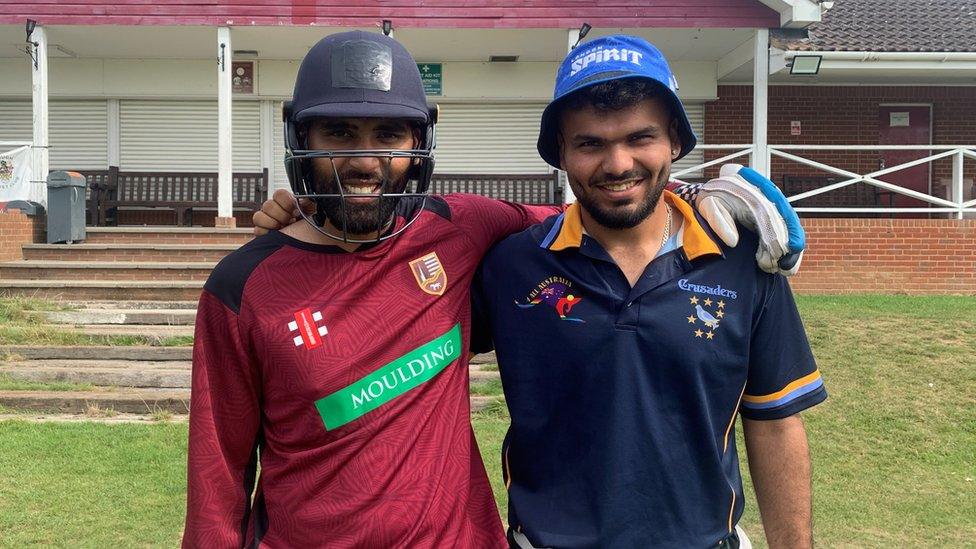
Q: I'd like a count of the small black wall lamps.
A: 3